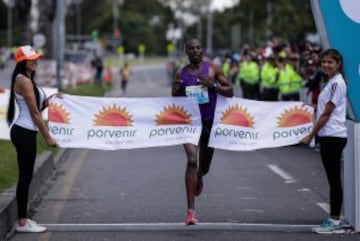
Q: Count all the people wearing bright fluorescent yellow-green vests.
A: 4